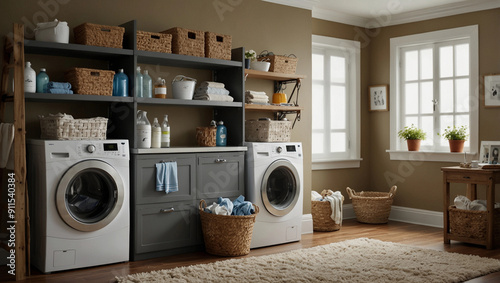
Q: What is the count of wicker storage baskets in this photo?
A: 13